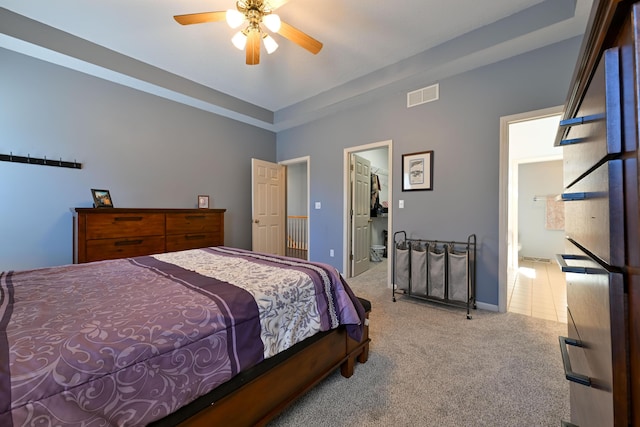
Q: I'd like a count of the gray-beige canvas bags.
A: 4